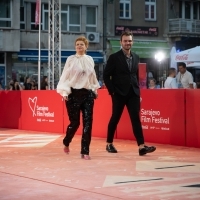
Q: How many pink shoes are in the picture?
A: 2